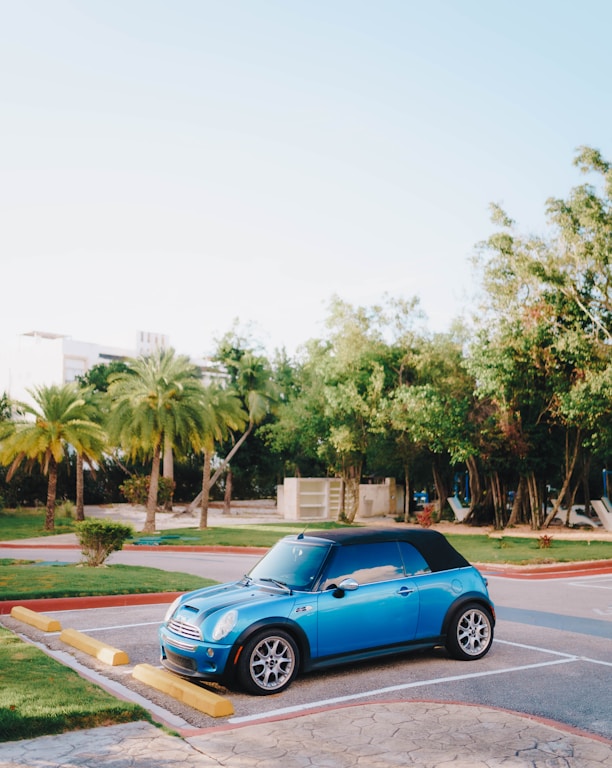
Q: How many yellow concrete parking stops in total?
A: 3